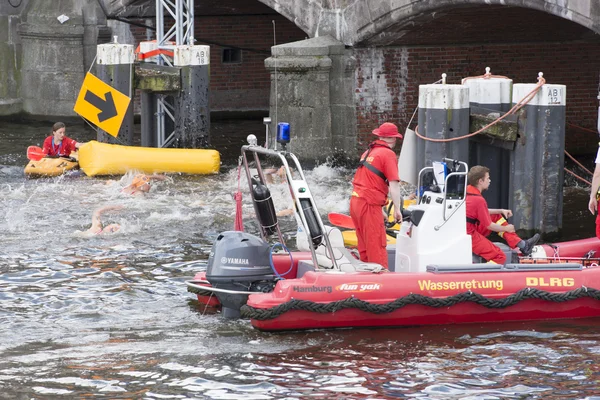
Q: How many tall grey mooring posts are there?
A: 6